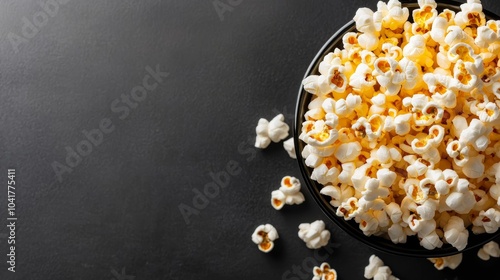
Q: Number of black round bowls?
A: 1